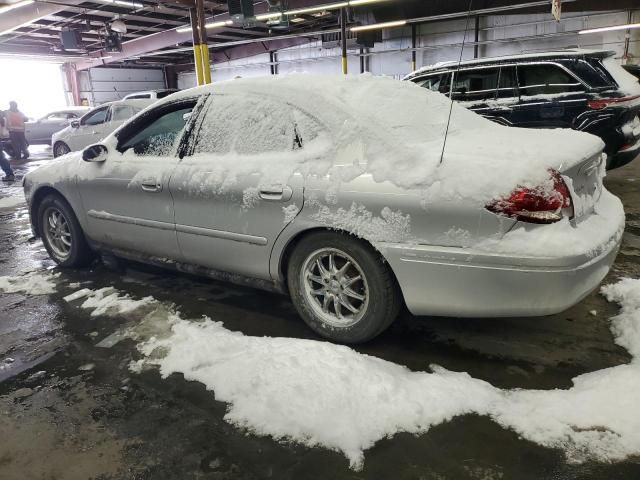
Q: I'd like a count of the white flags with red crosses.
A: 0